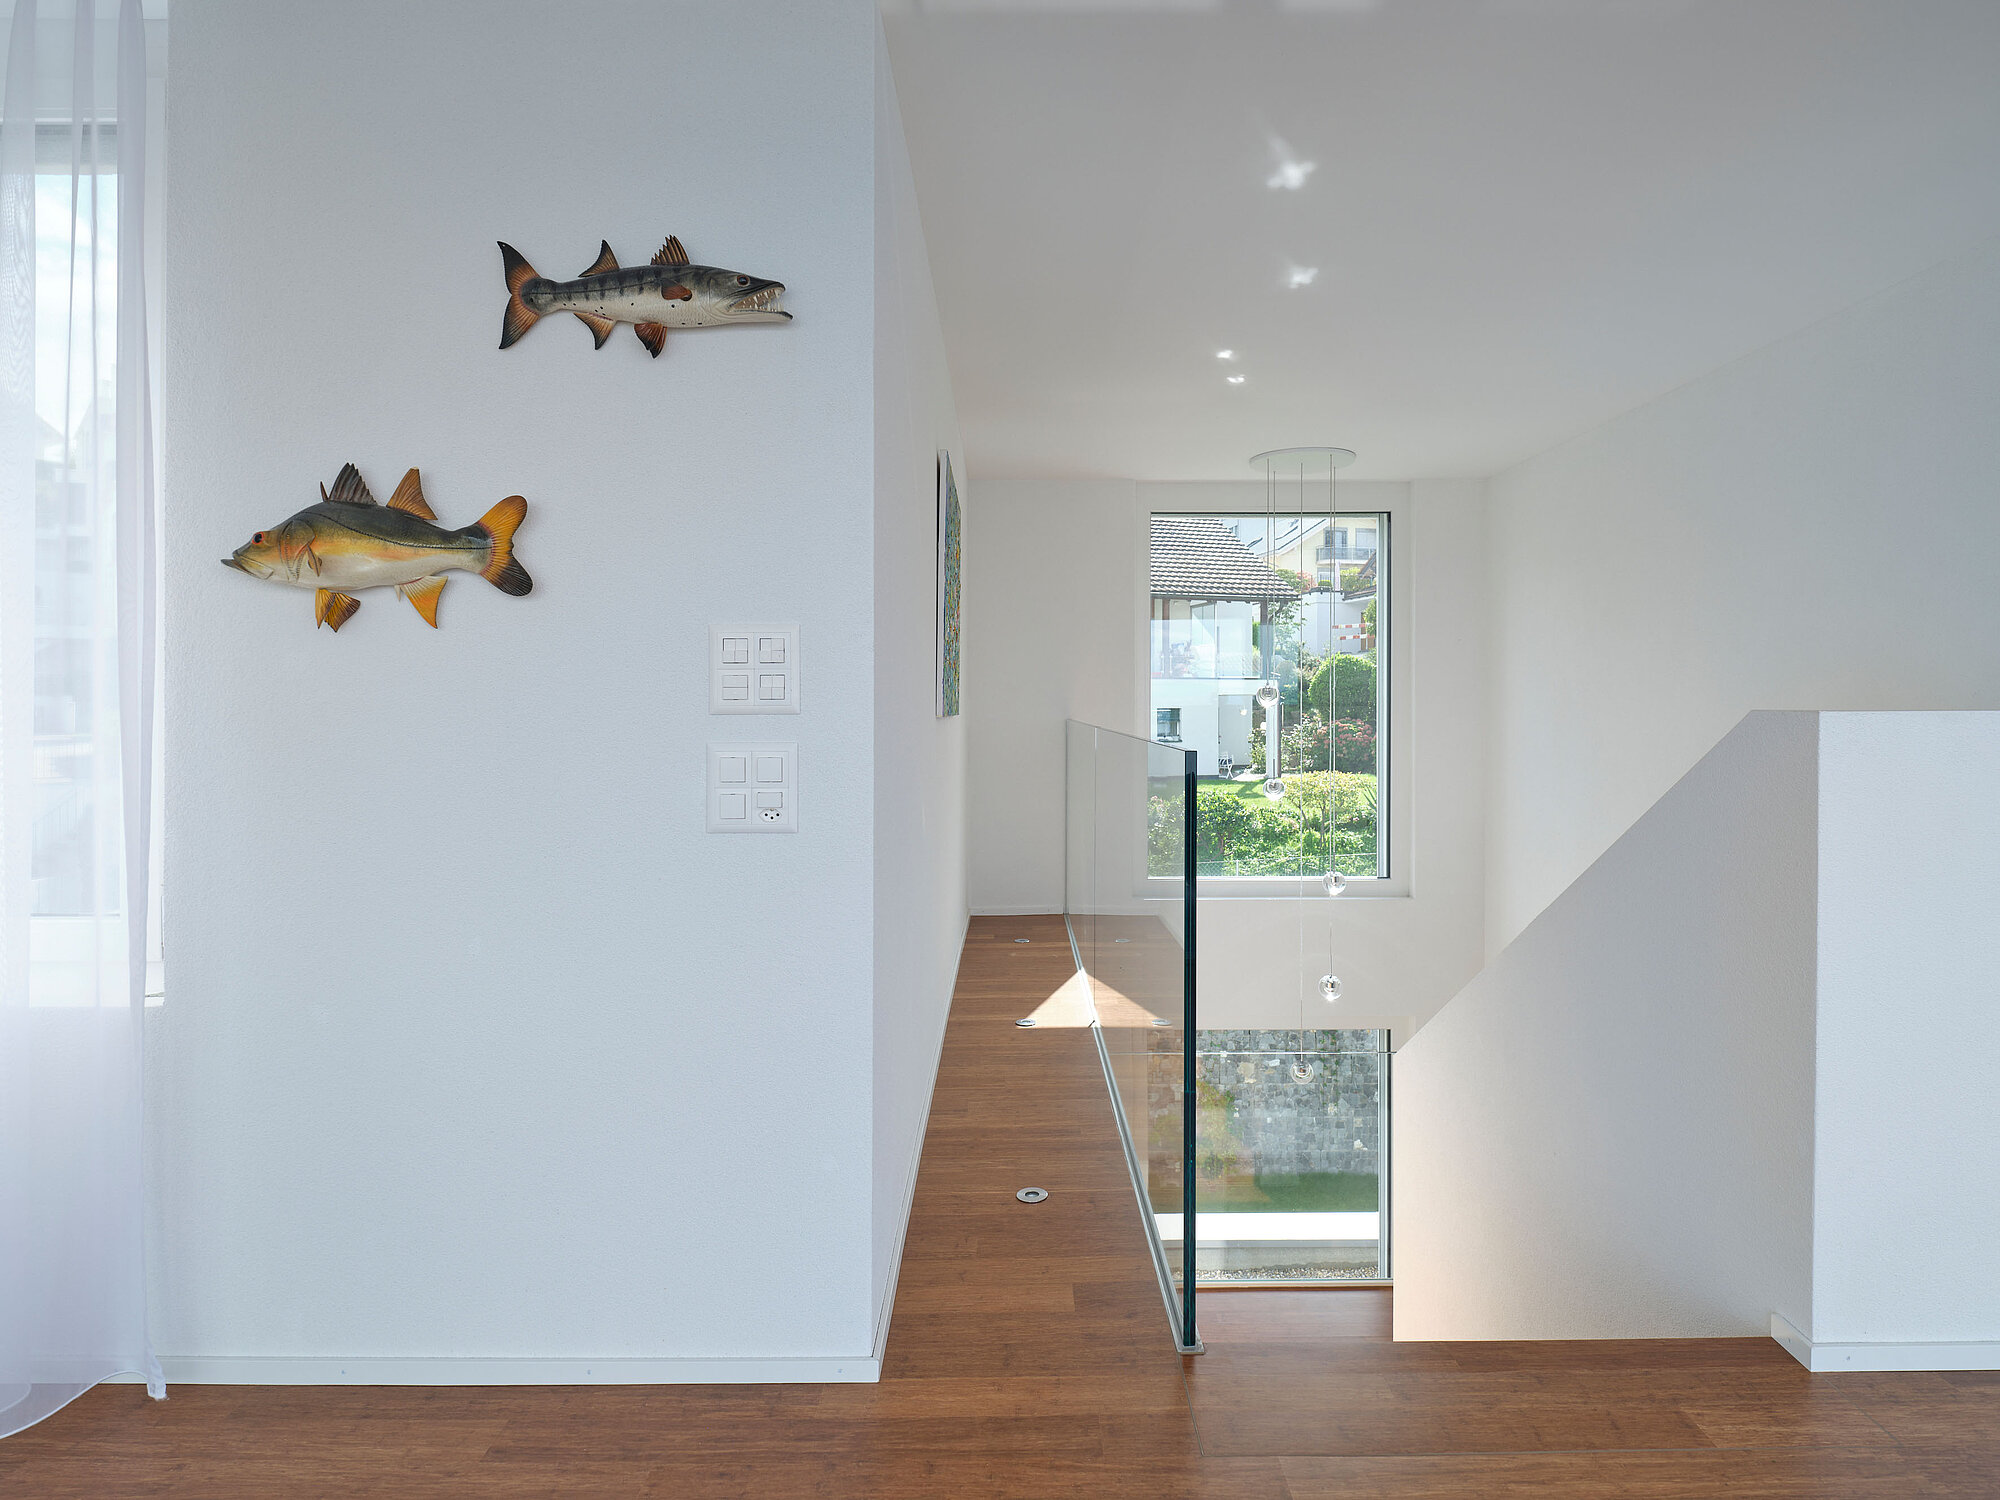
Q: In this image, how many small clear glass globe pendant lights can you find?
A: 5